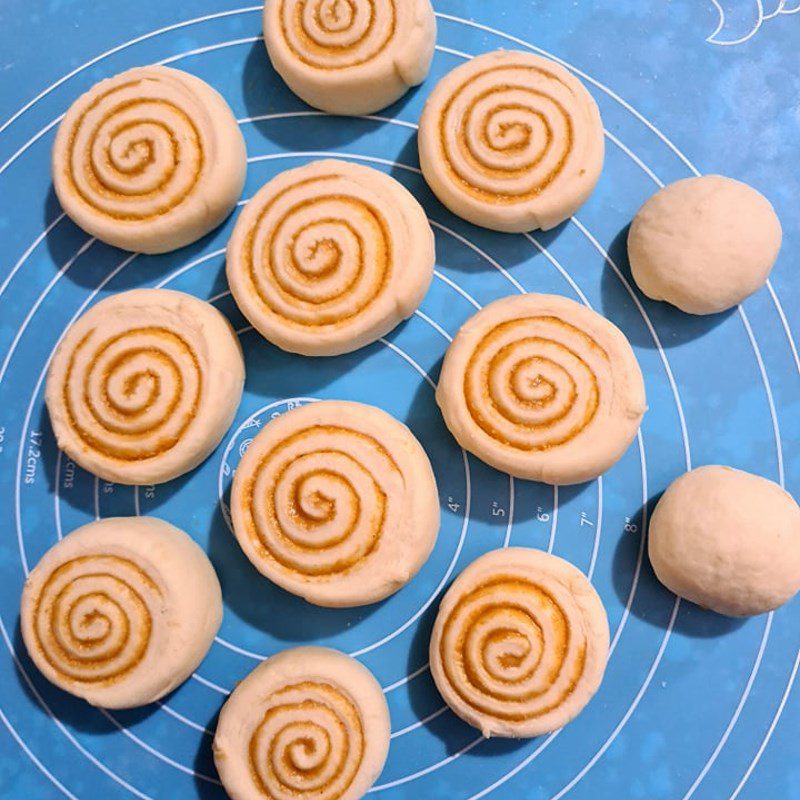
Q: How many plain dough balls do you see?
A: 2